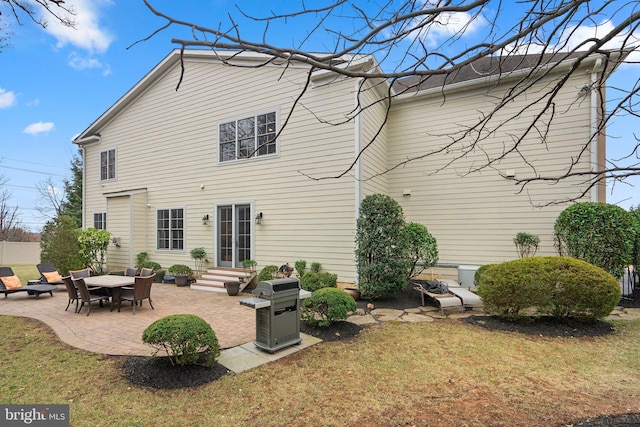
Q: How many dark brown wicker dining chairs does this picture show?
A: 6